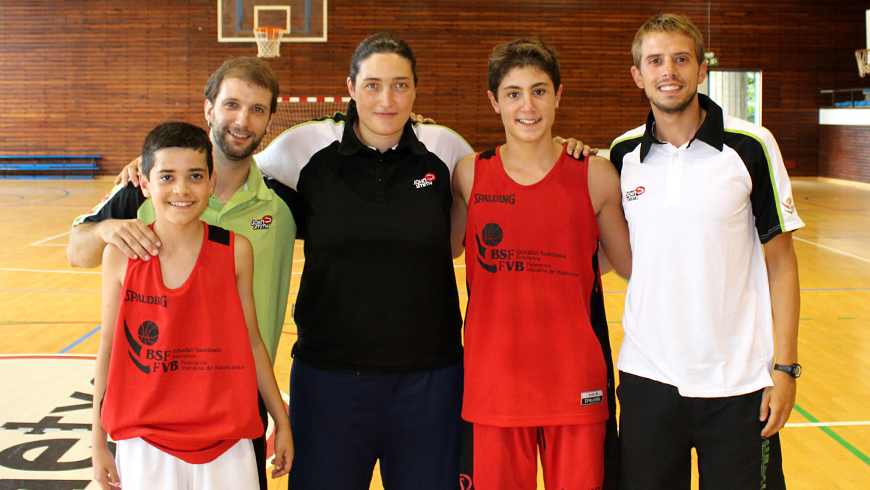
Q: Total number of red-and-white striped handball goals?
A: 1